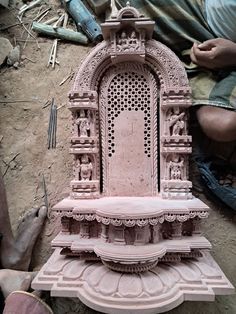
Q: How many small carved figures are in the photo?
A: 6